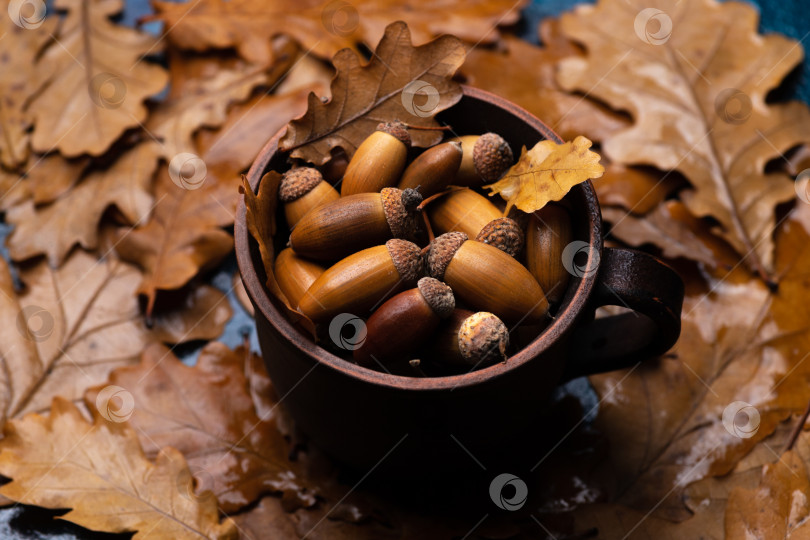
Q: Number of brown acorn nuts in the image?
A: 12